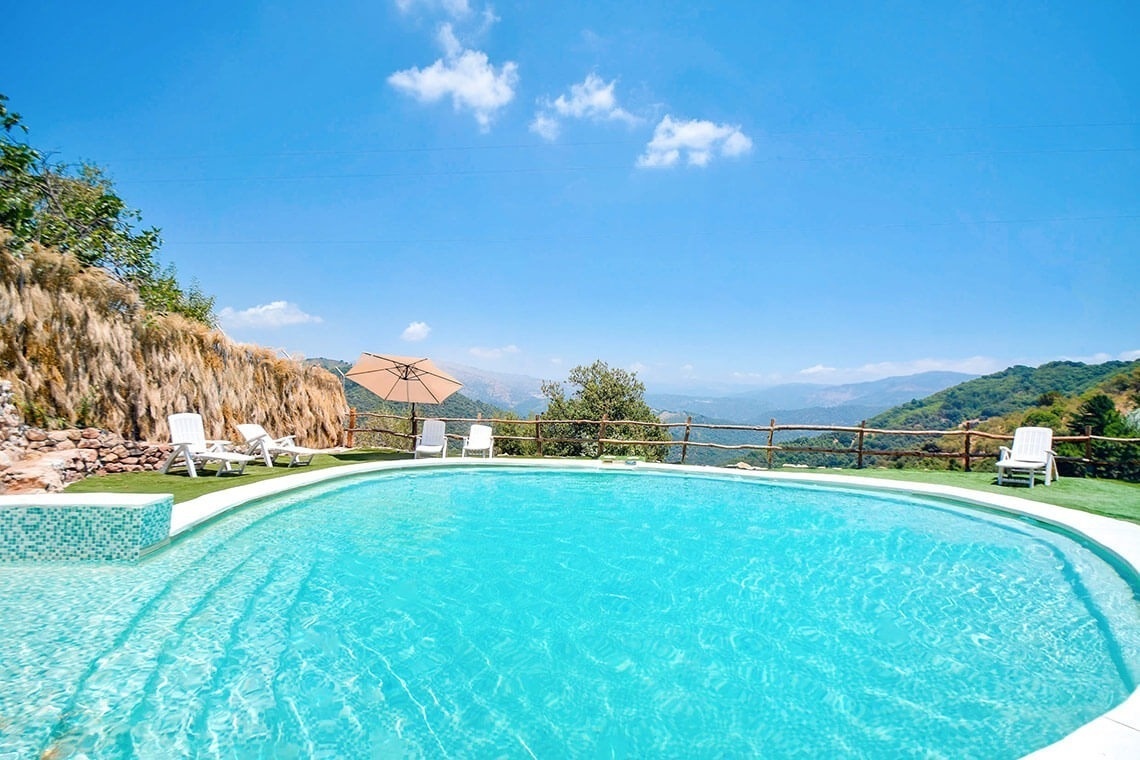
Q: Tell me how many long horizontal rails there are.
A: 2